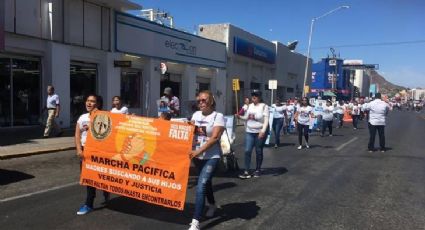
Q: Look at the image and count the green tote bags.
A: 0